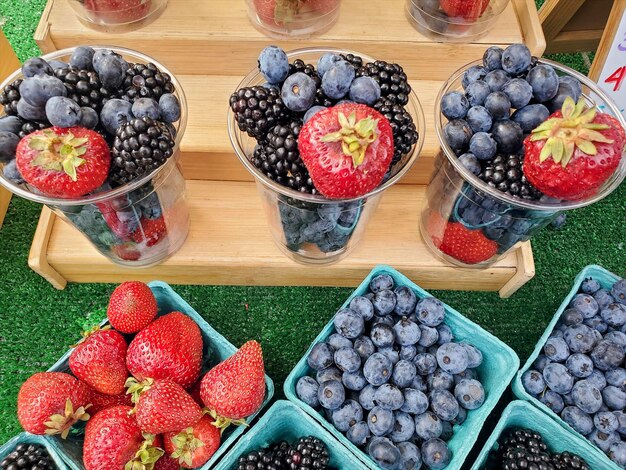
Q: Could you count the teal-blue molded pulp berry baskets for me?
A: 6